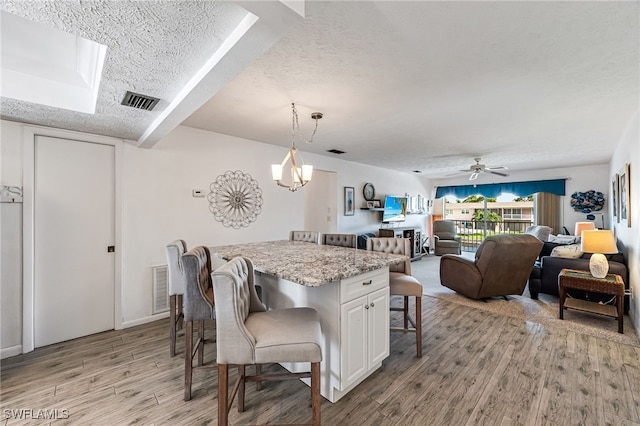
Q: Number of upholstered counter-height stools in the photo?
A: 6